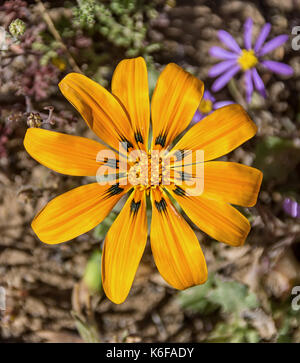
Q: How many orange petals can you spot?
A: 10